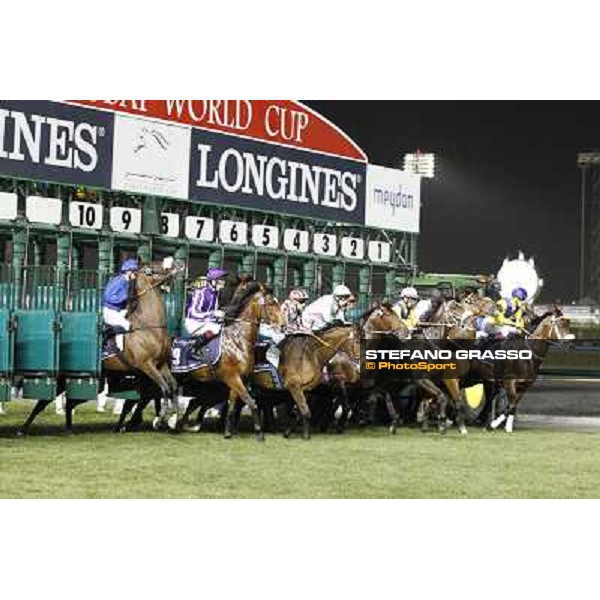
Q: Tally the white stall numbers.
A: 10